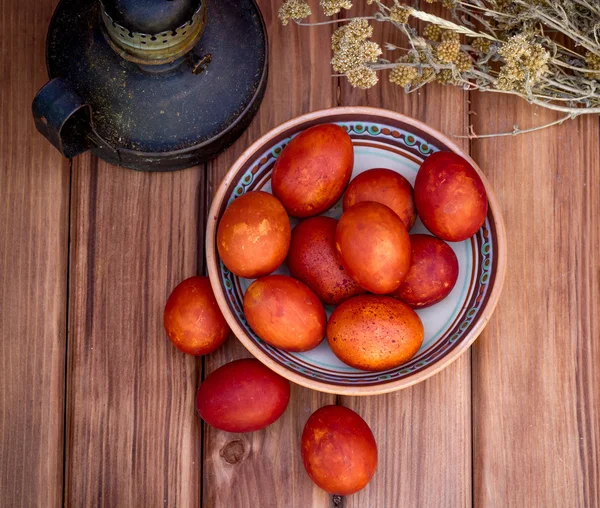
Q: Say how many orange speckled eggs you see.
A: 1